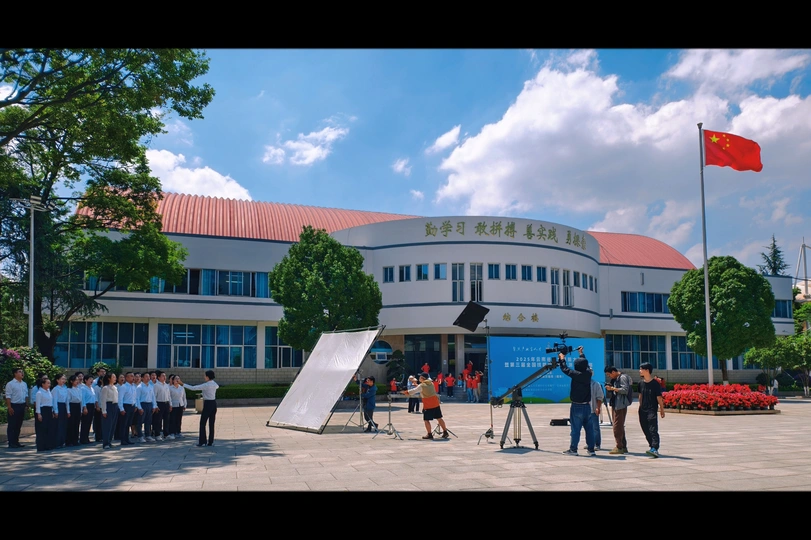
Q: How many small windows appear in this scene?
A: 12